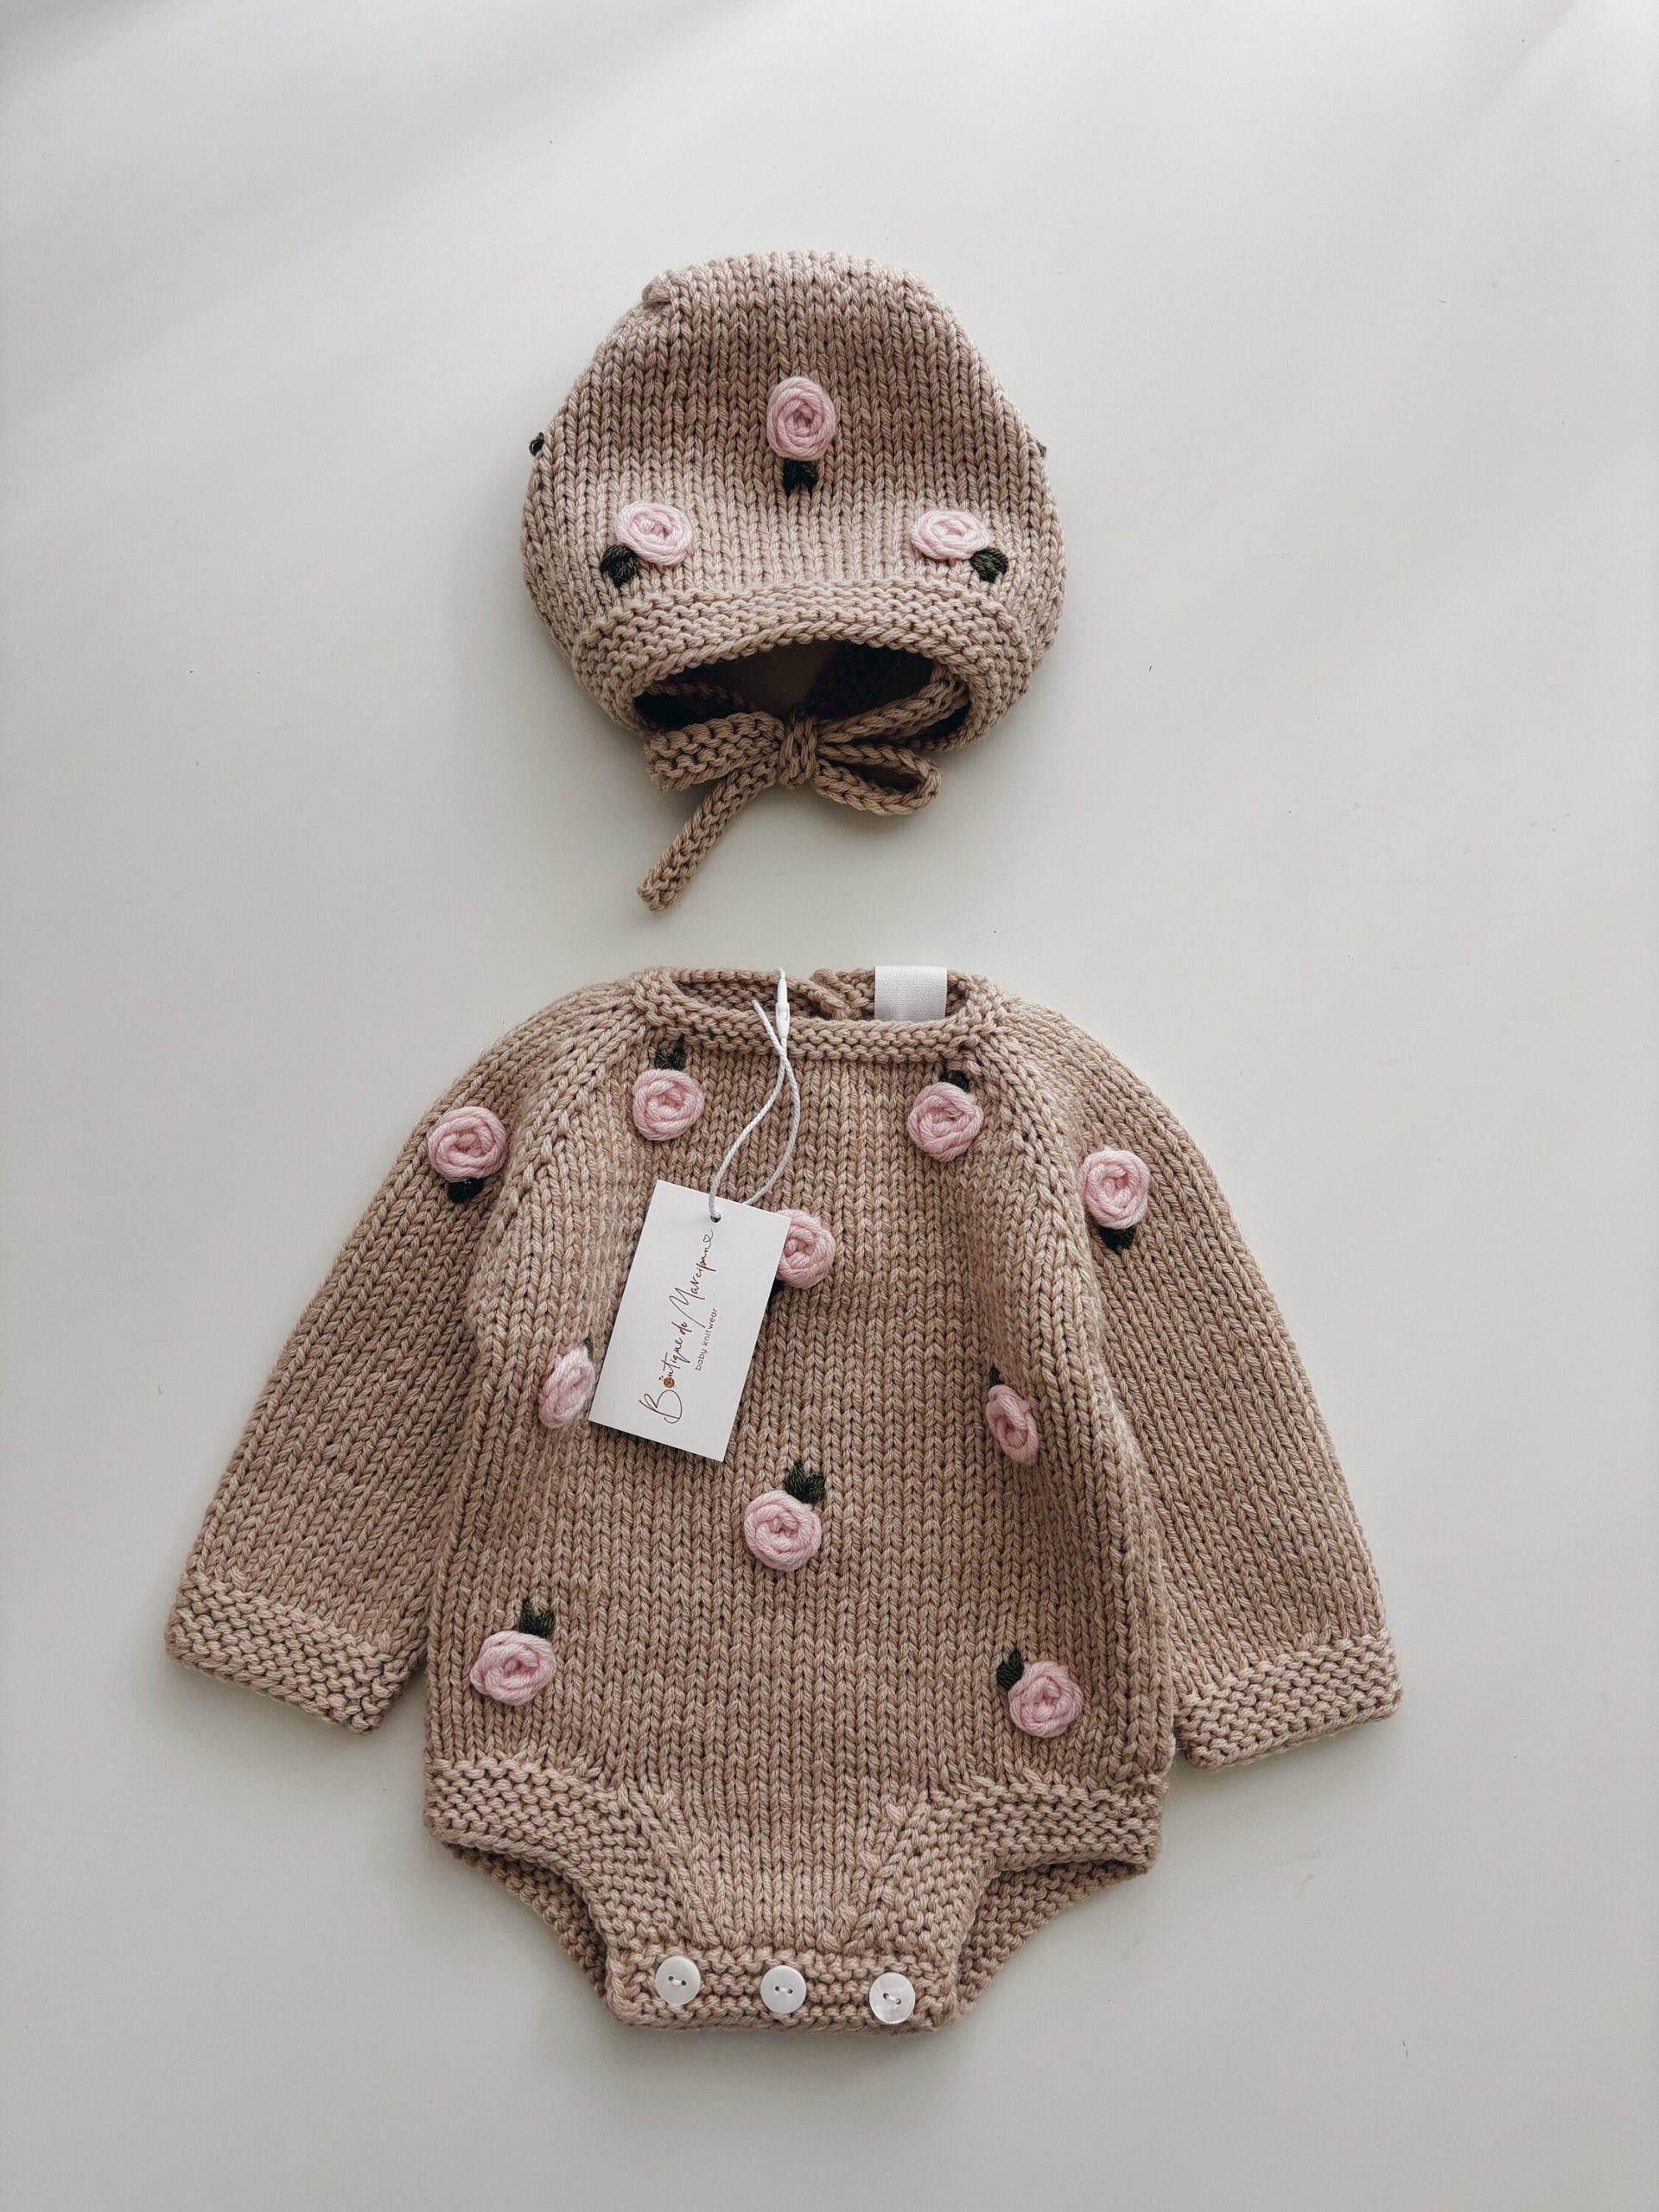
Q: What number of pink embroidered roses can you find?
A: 13